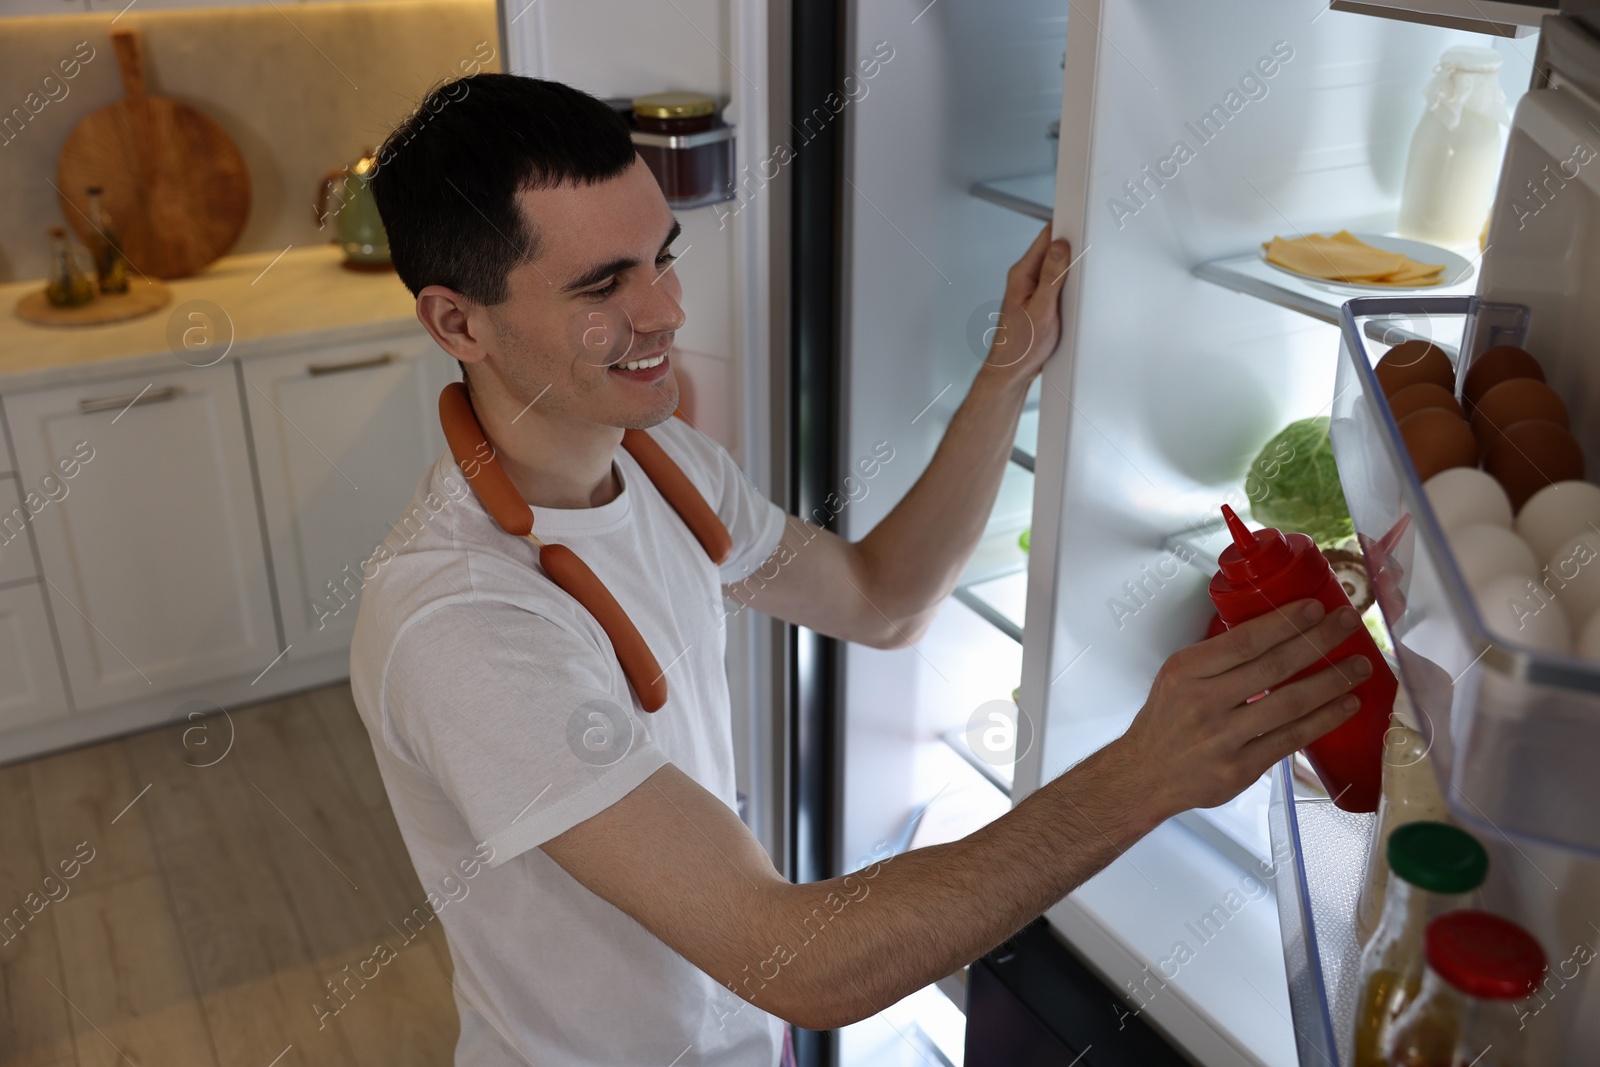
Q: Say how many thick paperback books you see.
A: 0